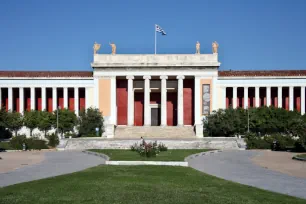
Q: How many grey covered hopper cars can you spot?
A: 0